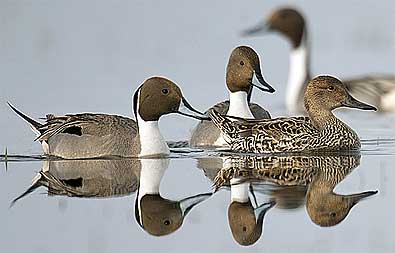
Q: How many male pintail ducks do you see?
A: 3